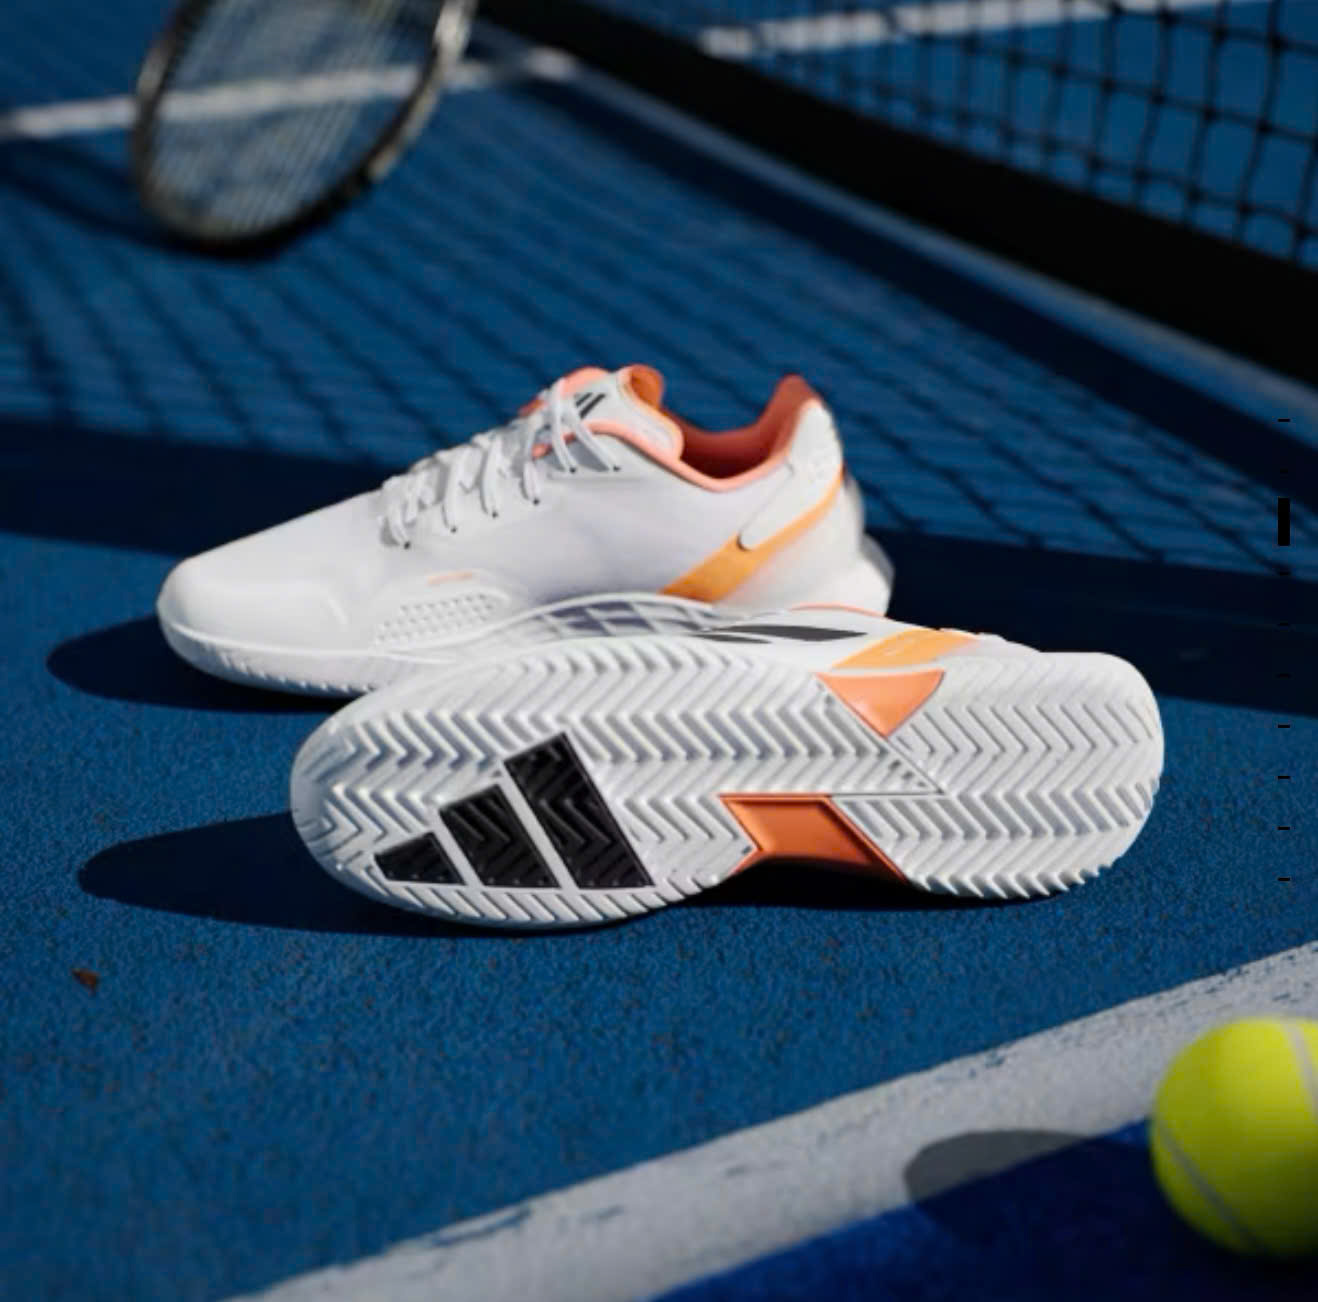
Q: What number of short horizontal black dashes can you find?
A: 9